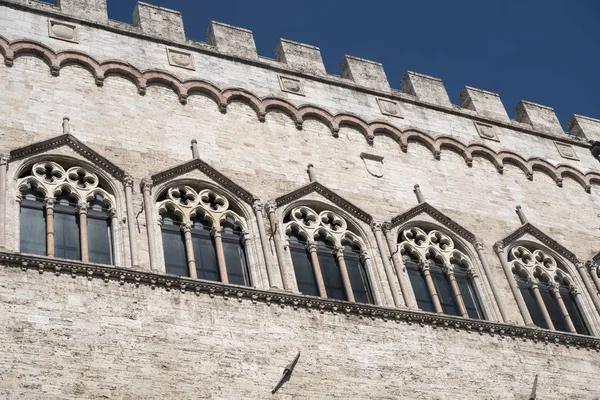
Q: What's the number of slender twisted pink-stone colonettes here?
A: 10